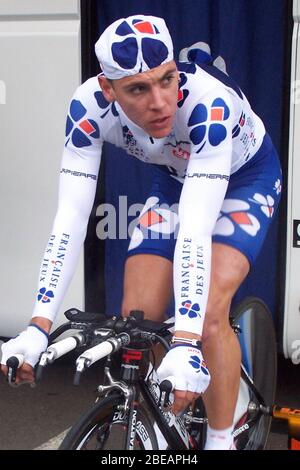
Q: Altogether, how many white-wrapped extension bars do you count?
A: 2